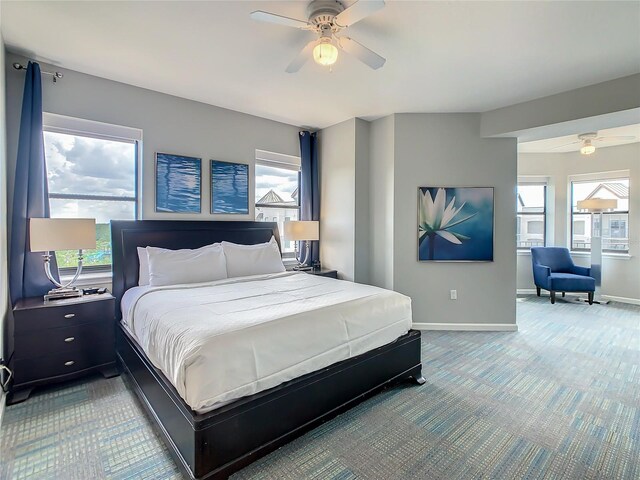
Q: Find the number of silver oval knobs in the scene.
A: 3